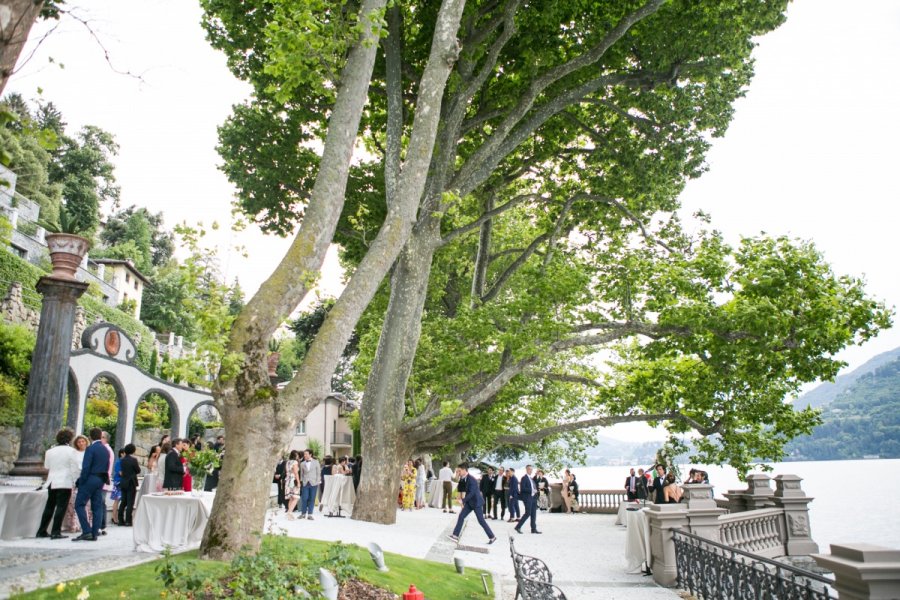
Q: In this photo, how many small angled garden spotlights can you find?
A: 3